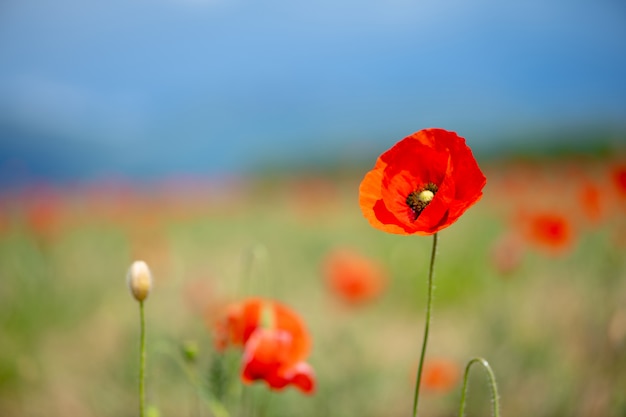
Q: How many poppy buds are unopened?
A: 1